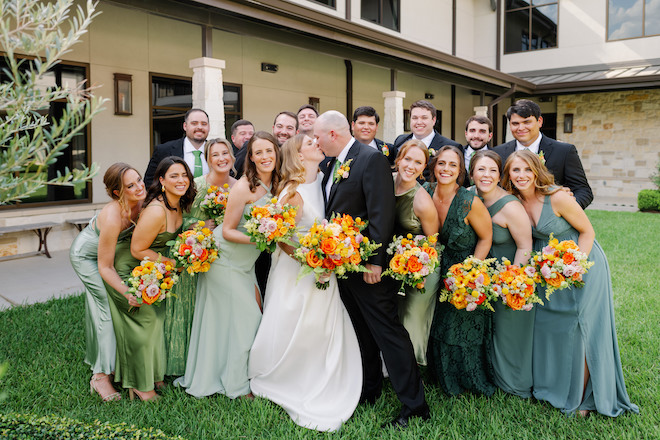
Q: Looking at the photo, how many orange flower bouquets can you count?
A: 9